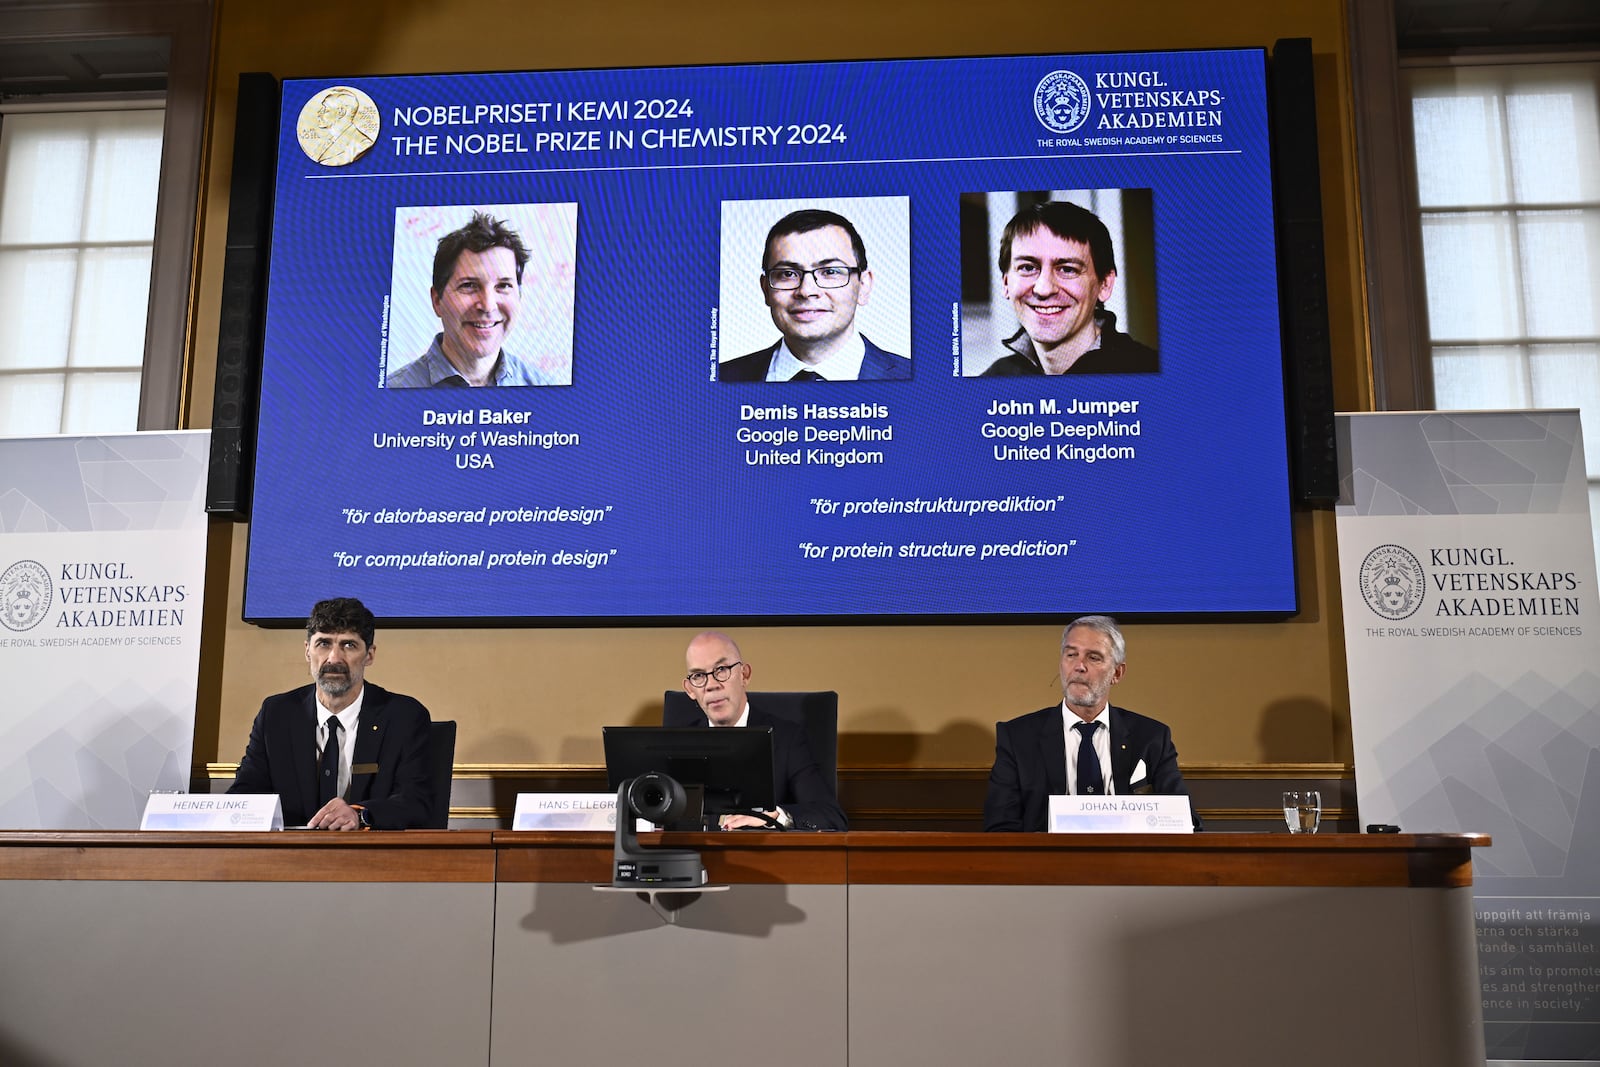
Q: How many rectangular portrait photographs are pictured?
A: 3